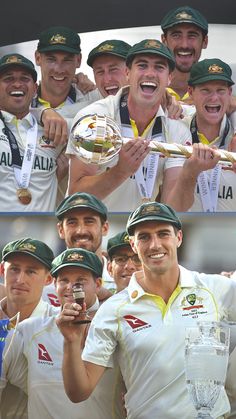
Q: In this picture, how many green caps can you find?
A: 11